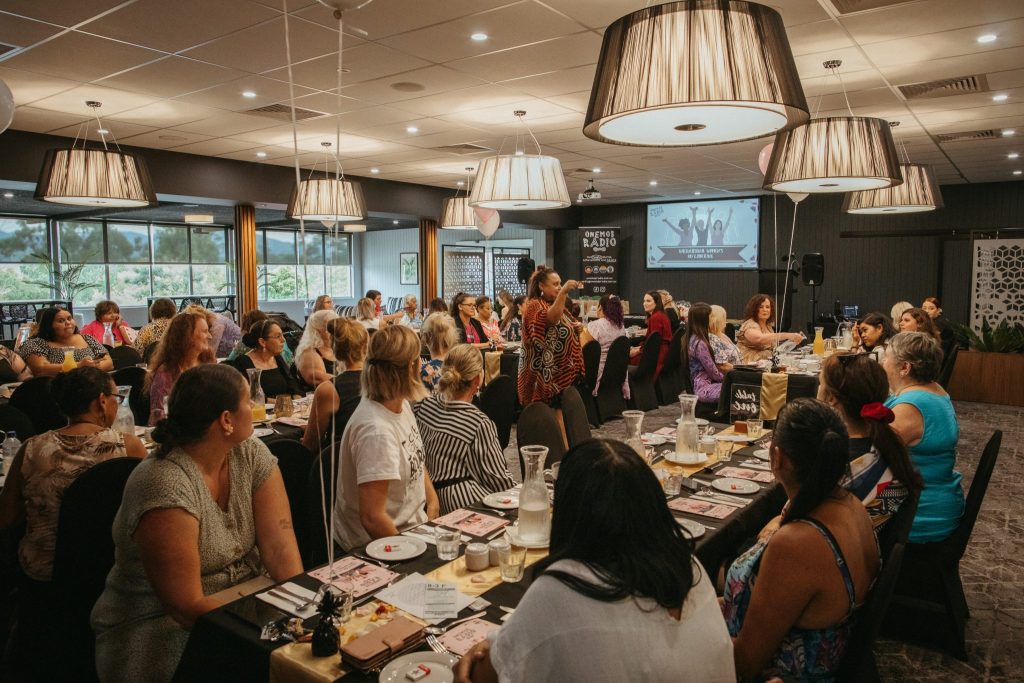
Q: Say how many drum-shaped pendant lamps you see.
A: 7